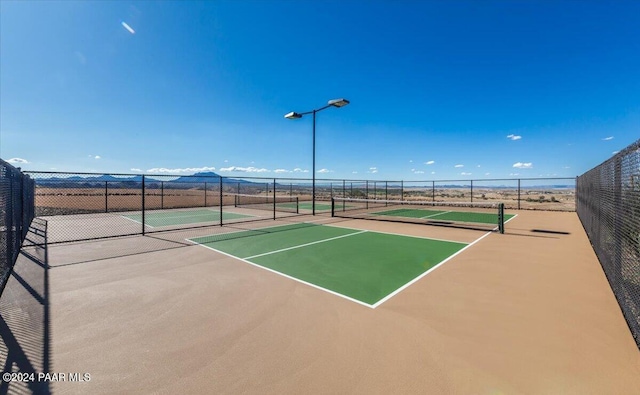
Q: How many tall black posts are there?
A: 1